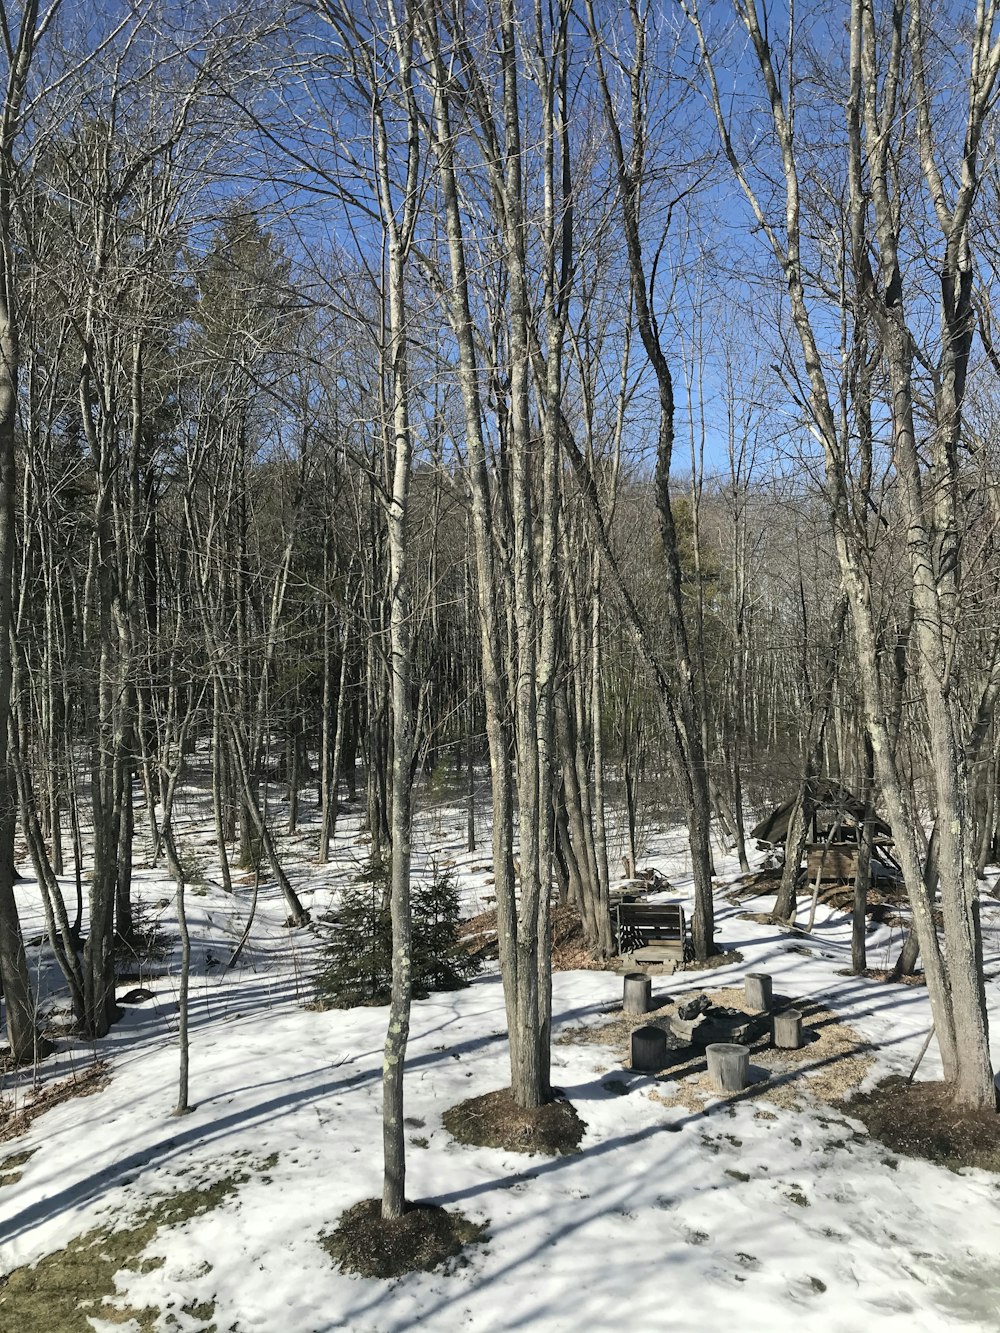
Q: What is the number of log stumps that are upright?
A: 5